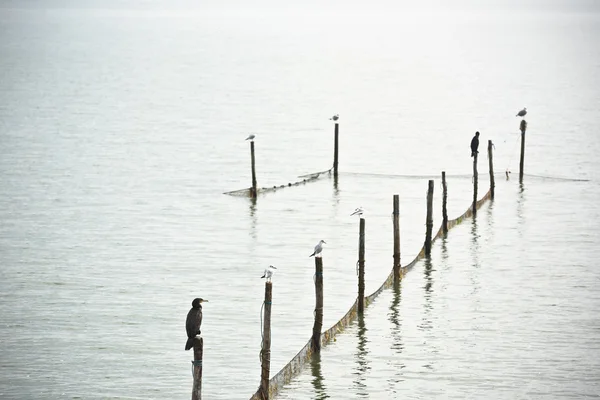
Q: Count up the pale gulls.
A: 6